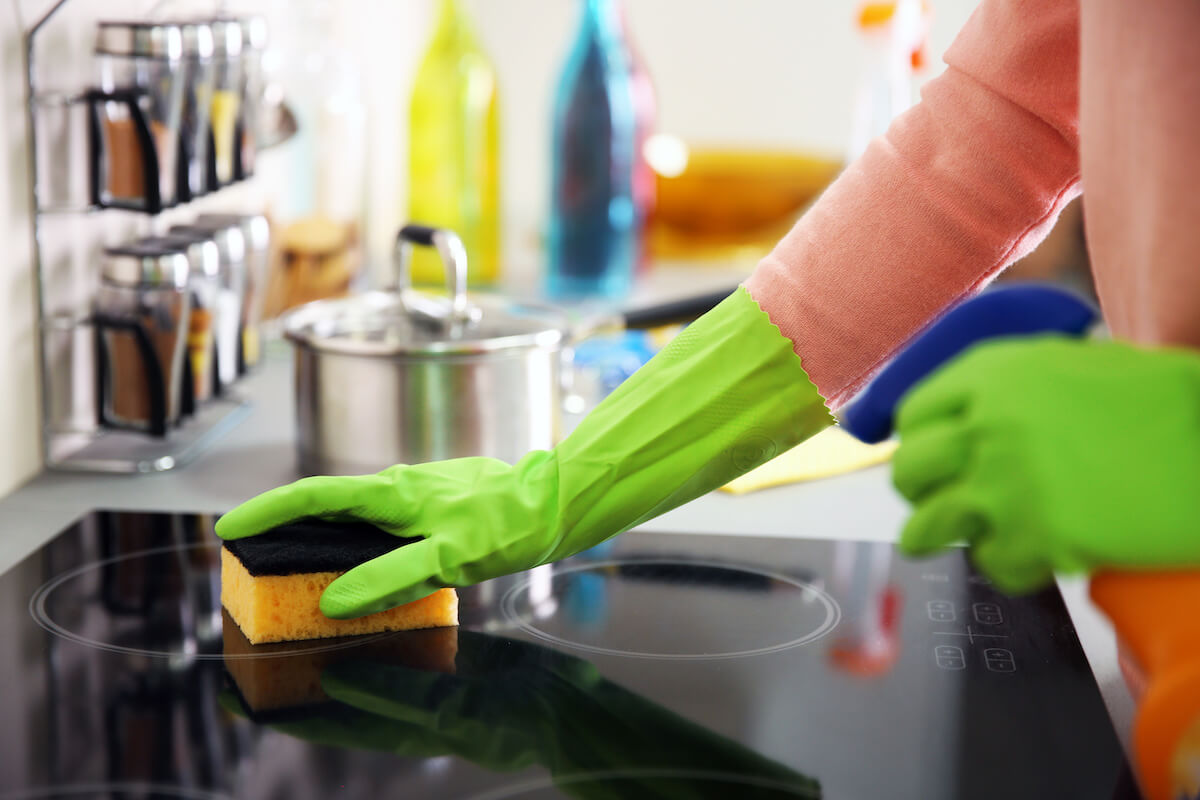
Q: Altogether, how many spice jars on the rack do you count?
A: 8